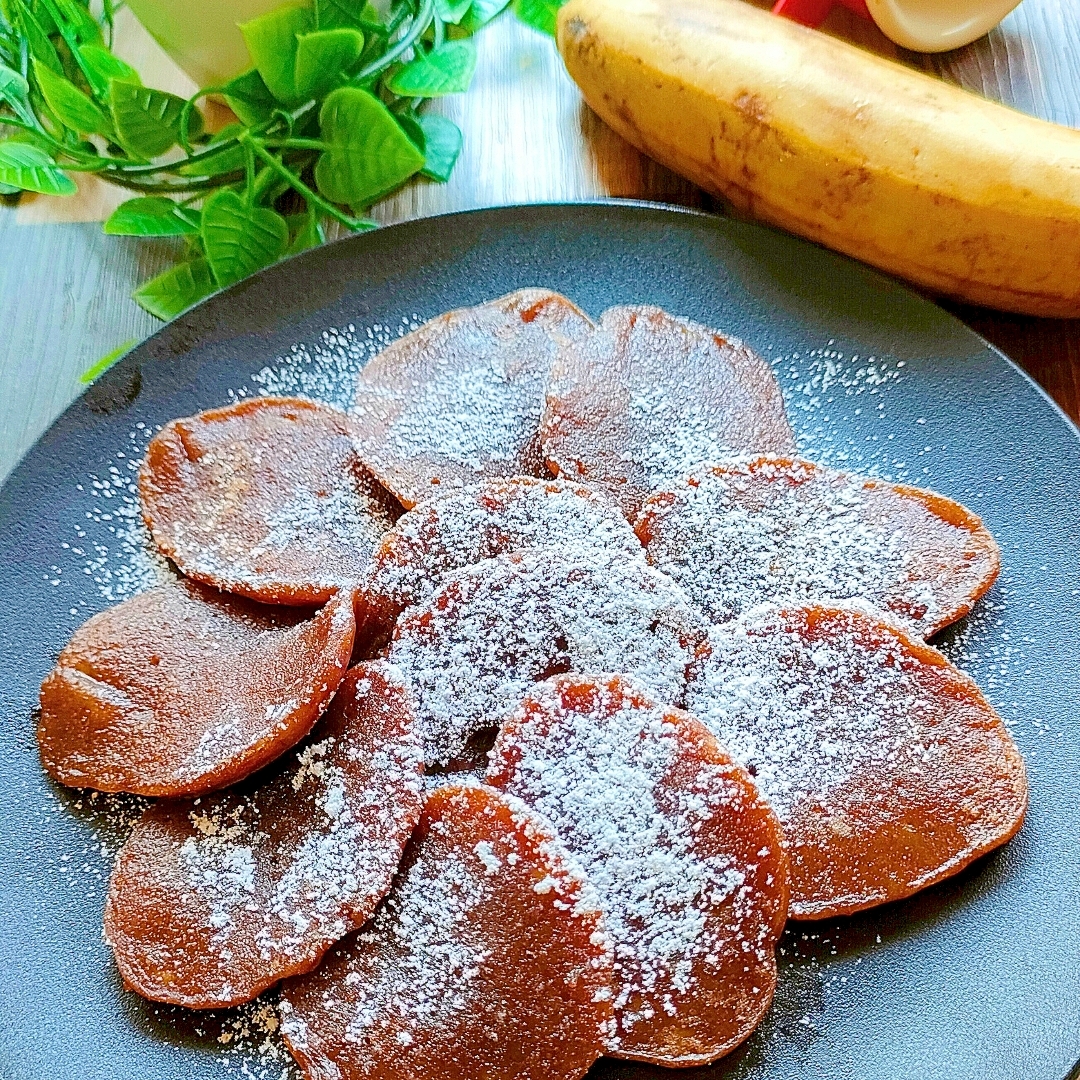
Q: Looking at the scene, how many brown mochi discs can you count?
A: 11